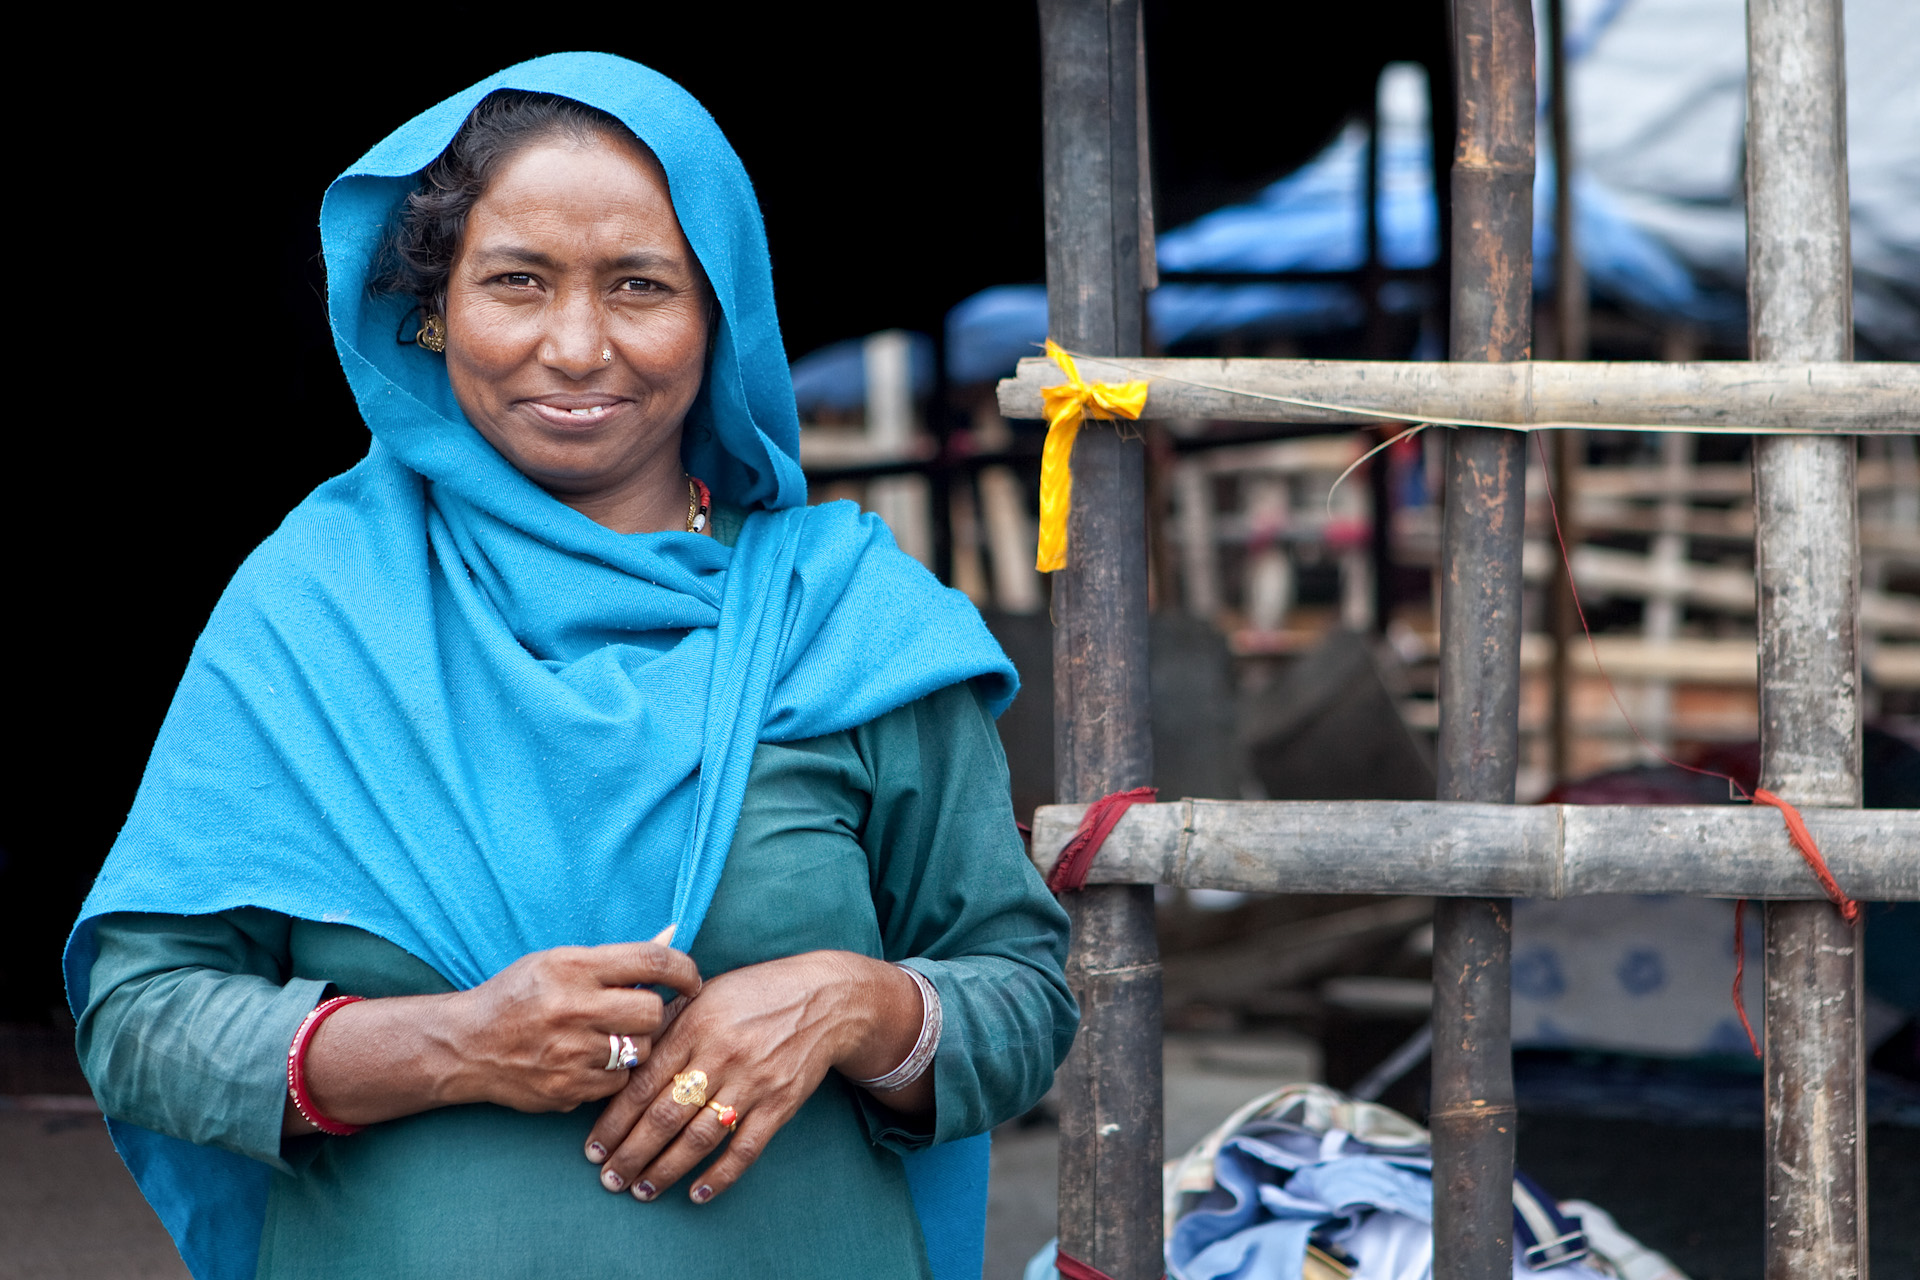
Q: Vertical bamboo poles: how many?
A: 3